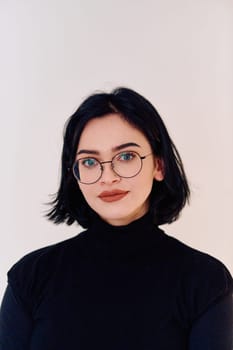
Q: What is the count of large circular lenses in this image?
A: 2